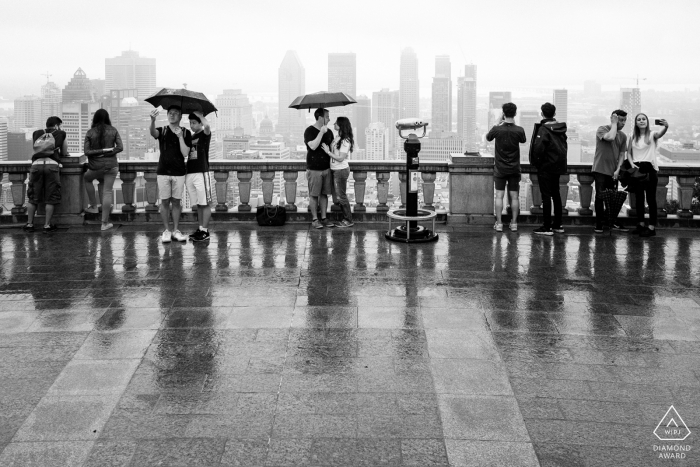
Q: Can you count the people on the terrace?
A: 10